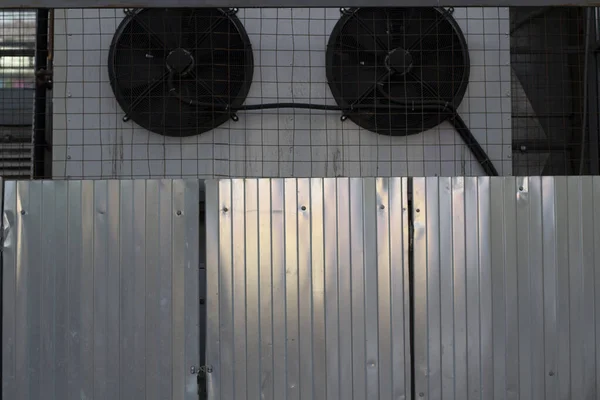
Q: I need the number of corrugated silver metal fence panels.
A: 3